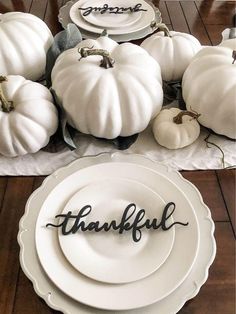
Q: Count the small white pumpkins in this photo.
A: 1